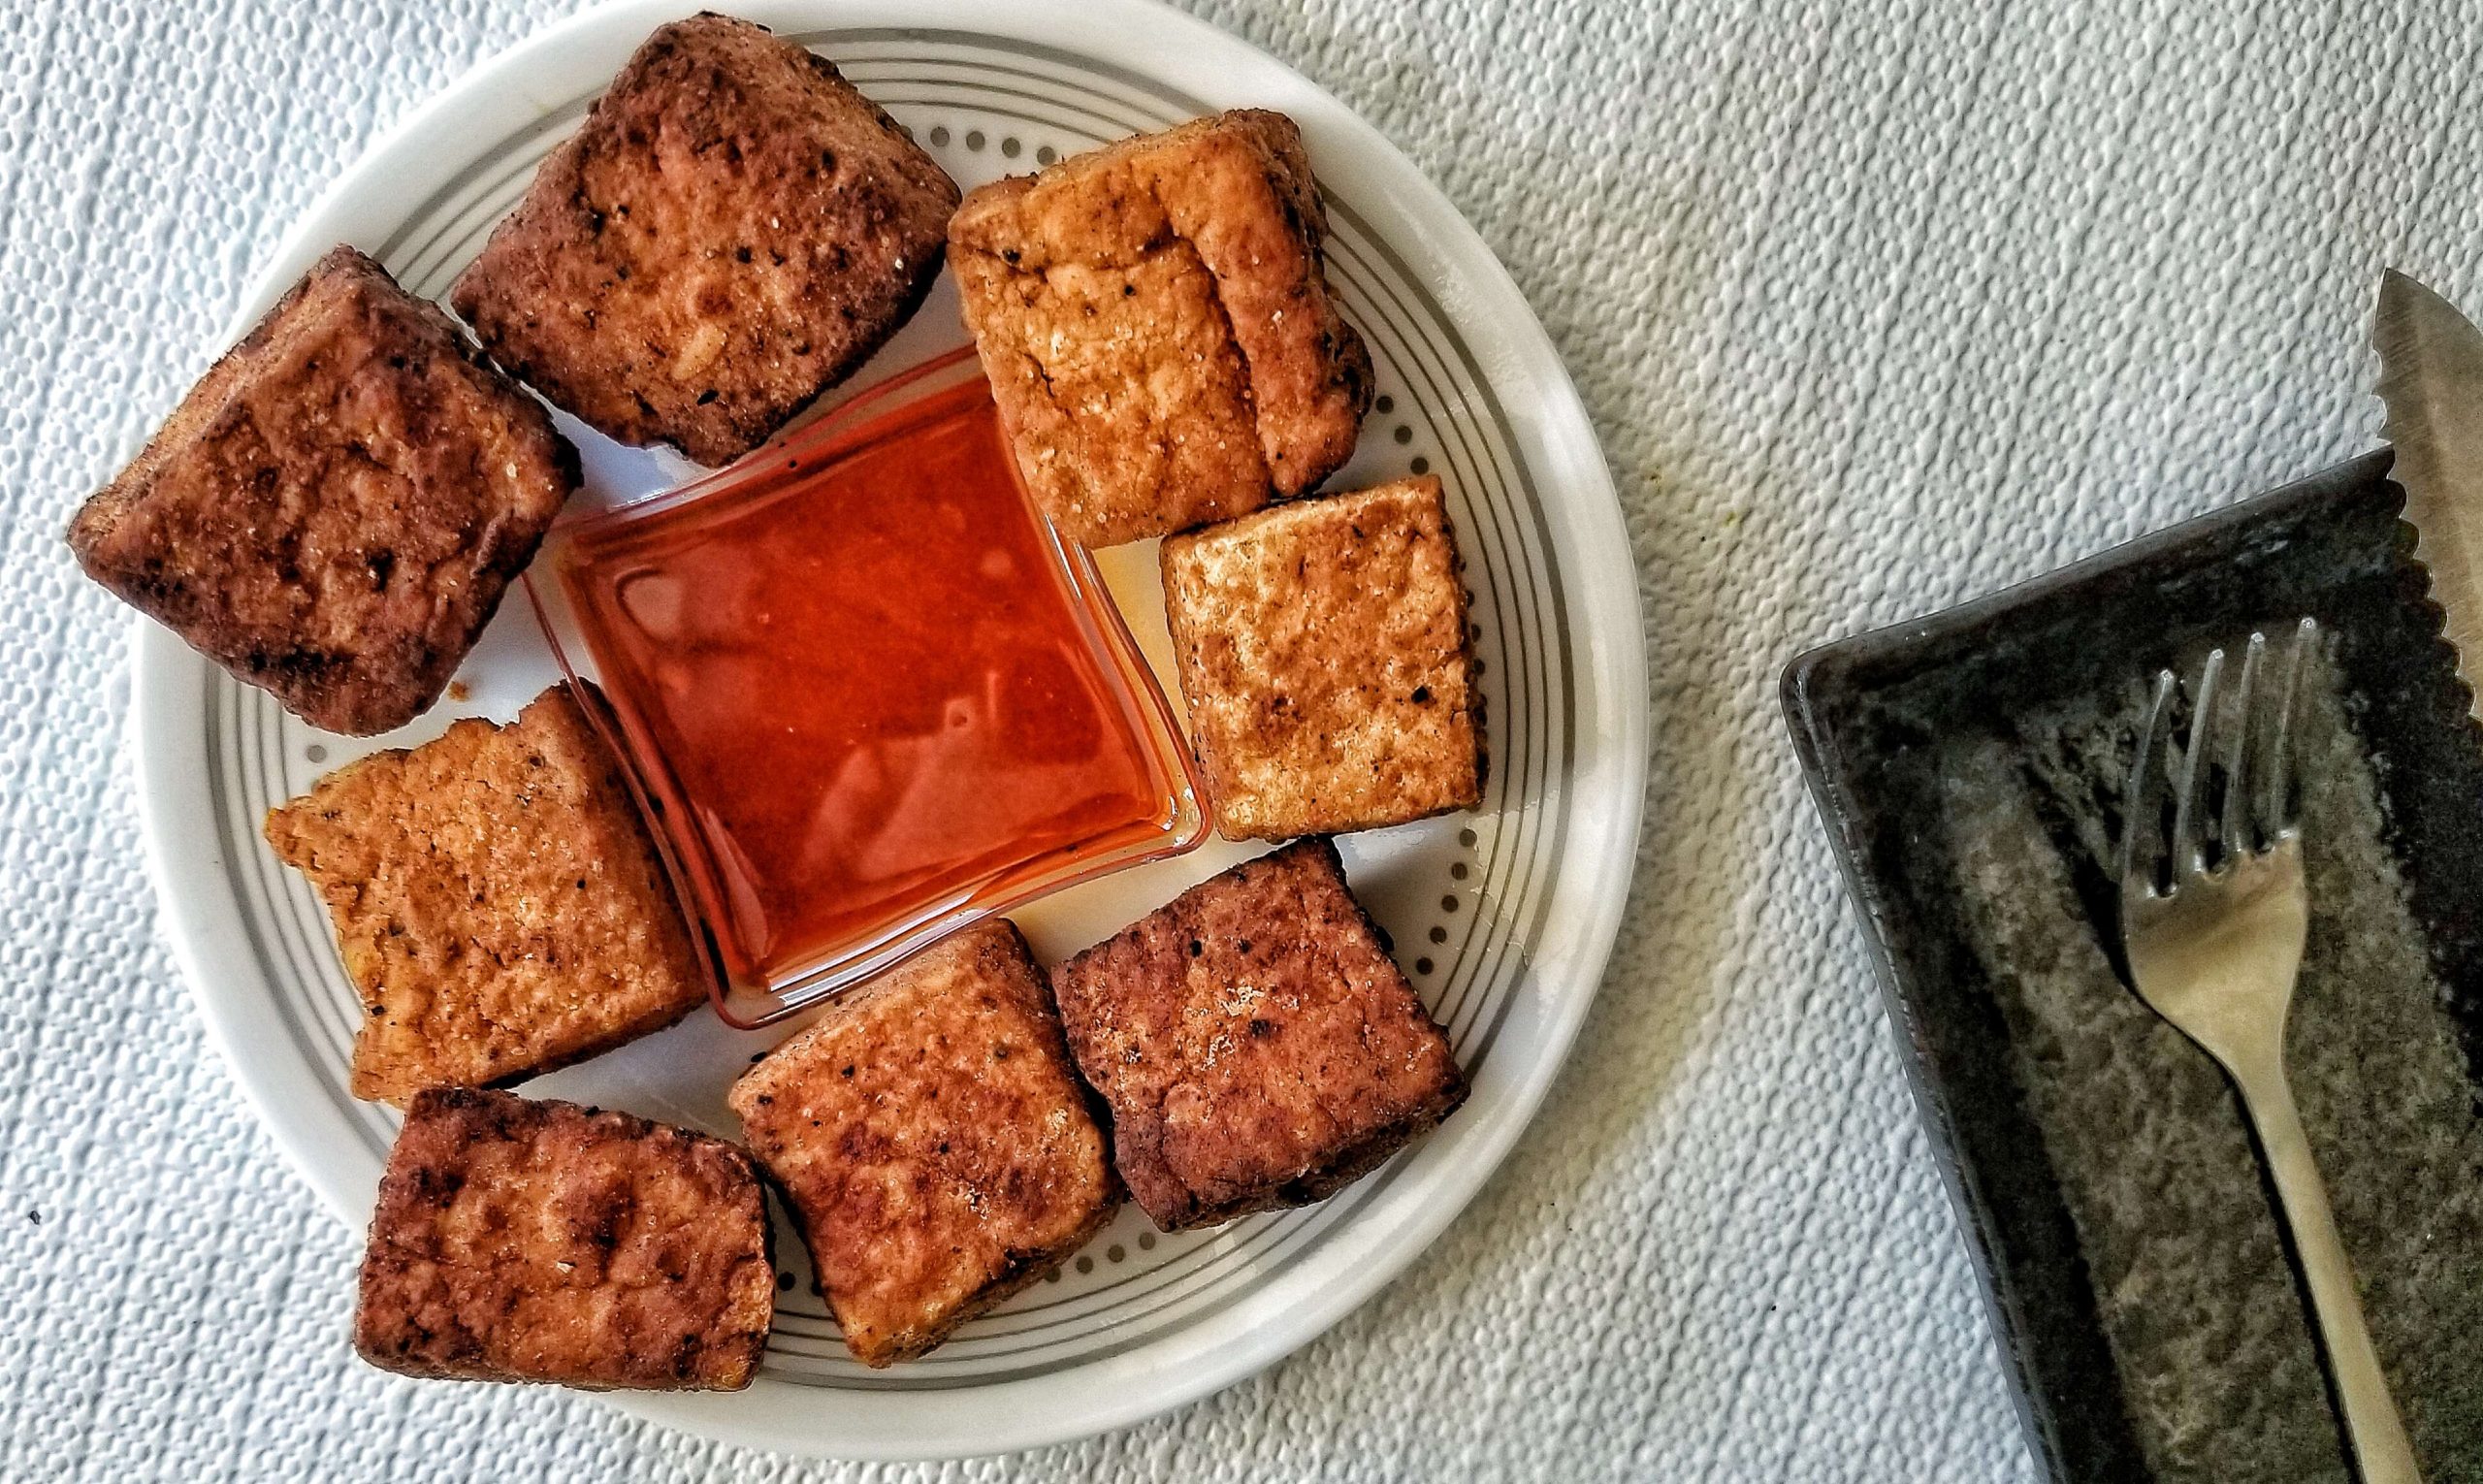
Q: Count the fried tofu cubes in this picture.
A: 8